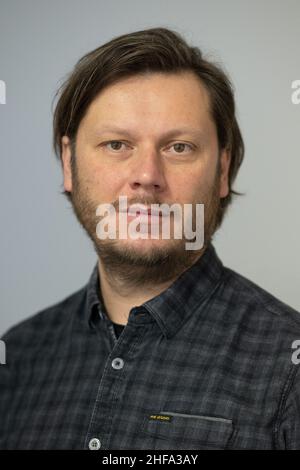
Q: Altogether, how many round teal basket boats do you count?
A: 0